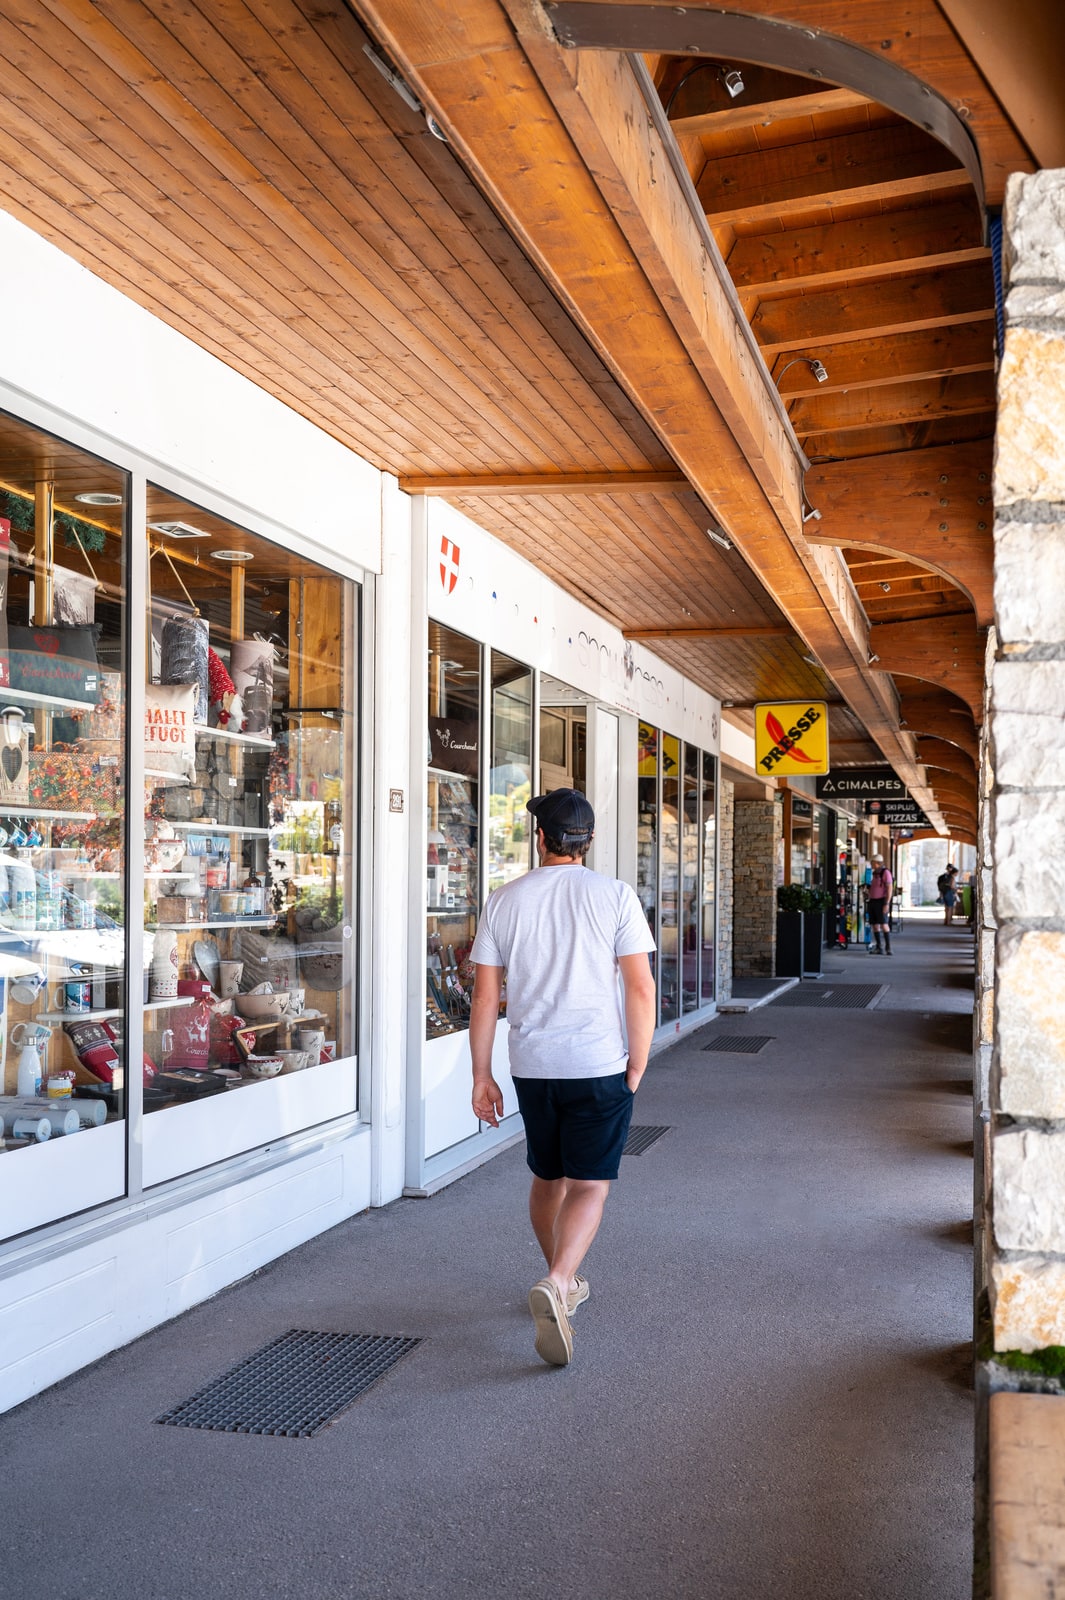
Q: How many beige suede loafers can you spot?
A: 2